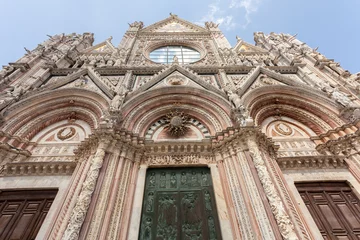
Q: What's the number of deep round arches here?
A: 3